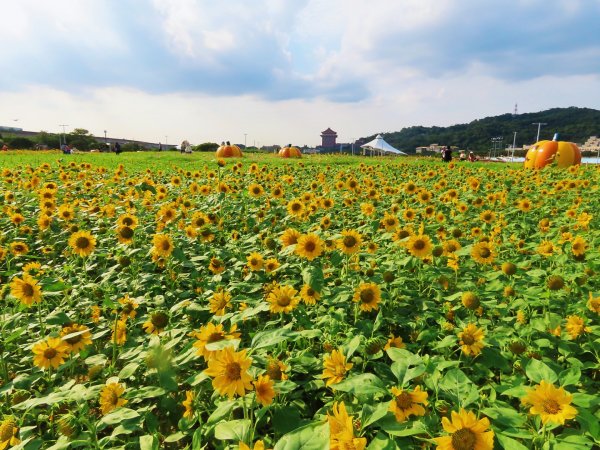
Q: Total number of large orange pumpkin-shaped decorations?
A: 3